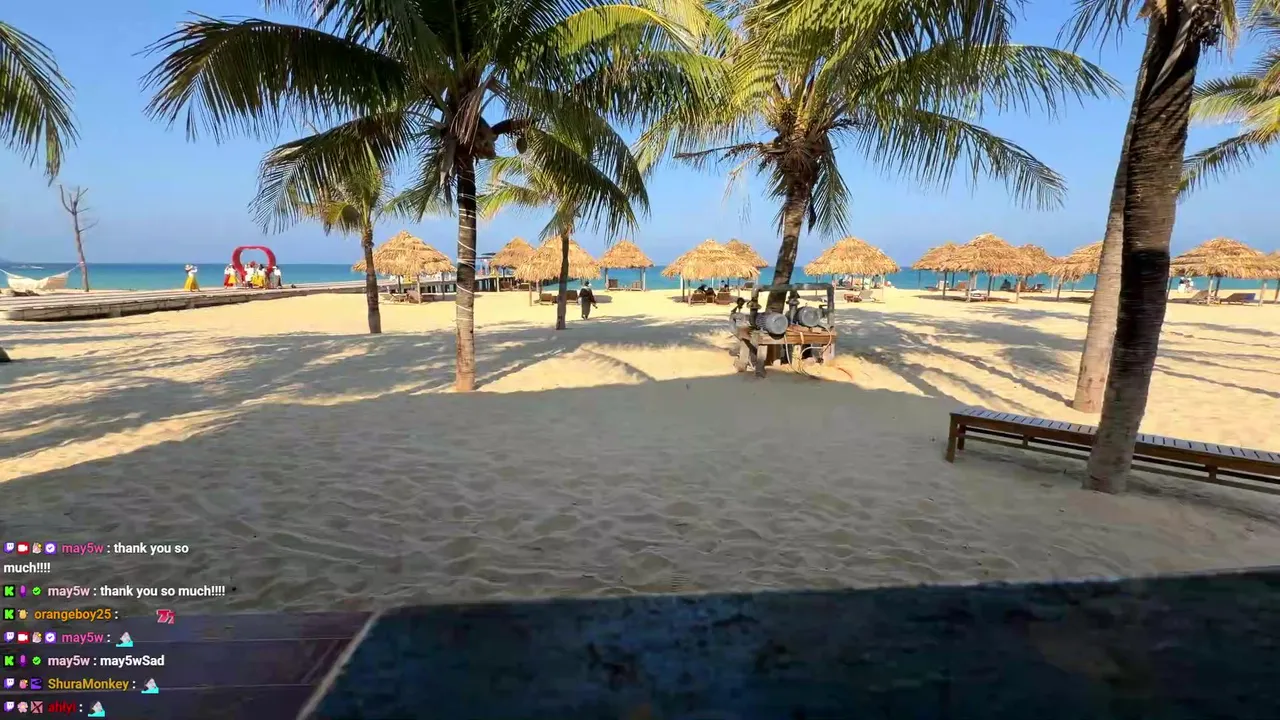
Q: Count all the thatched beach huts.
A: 13